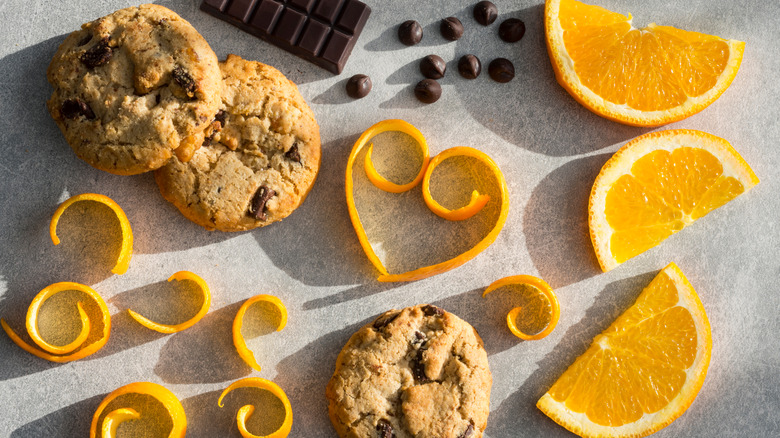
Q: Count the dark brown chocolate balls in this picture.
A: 9